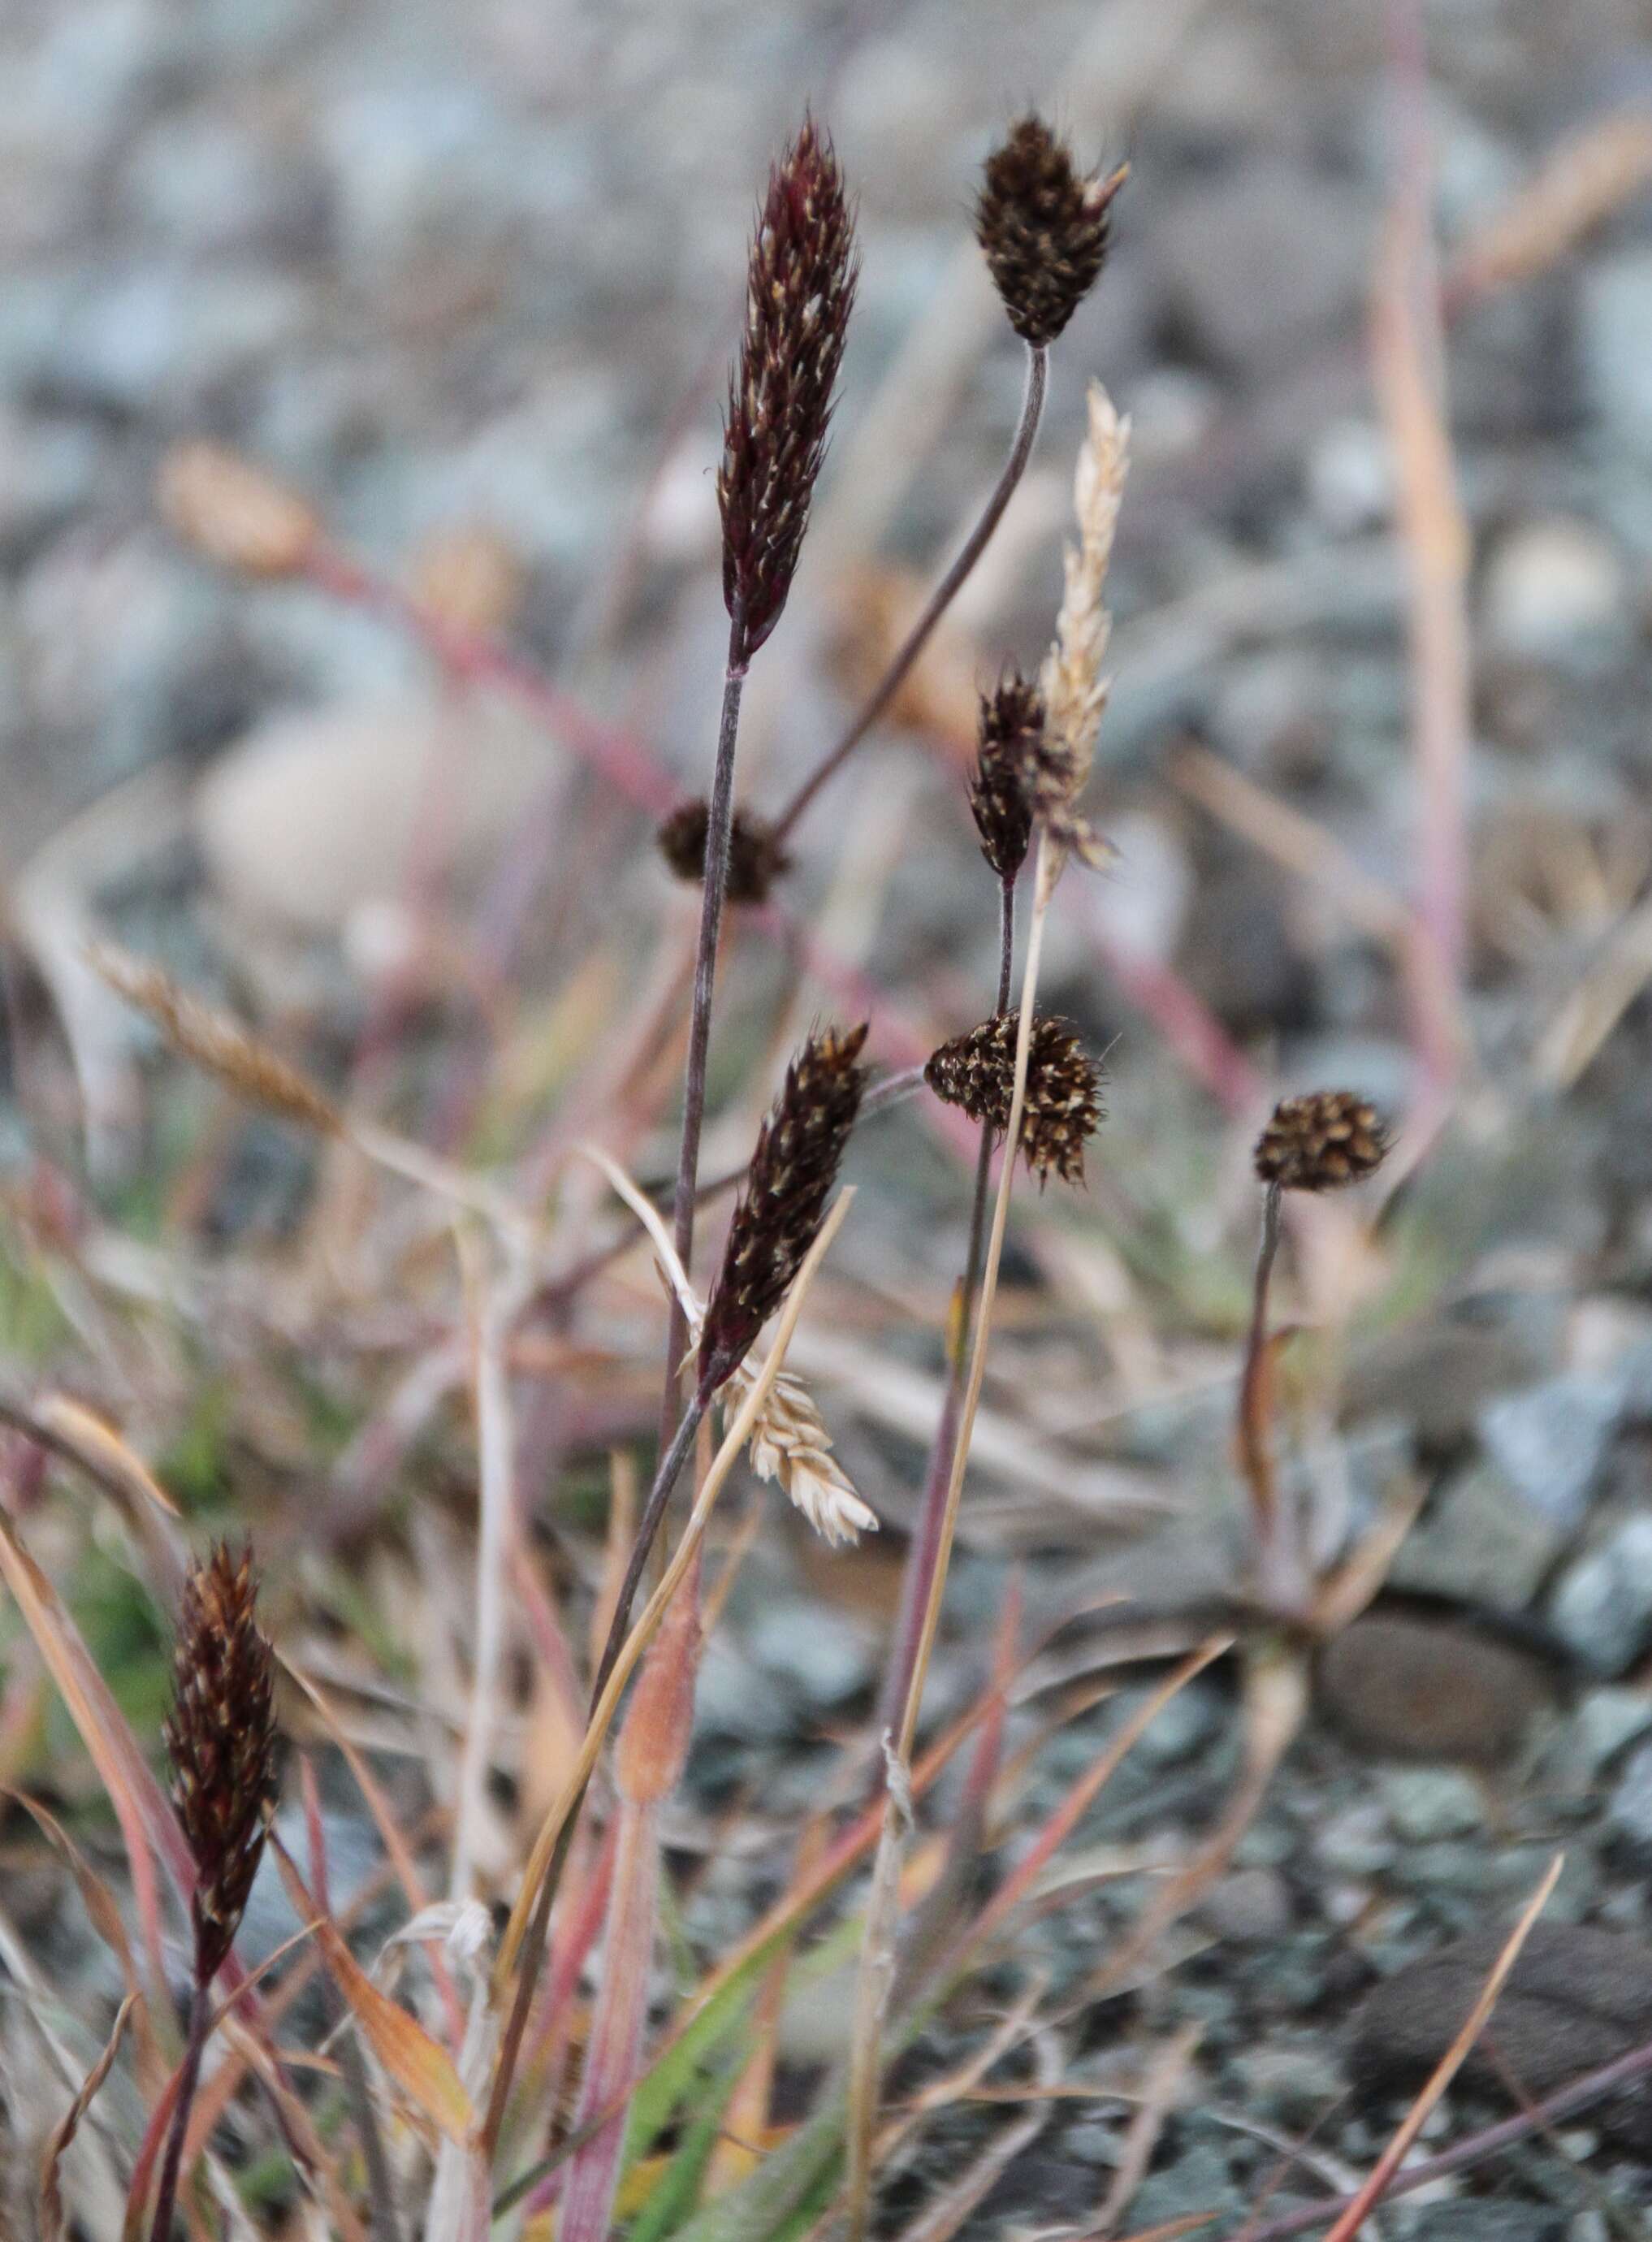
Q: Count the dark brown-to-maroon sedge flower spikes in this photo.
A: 8